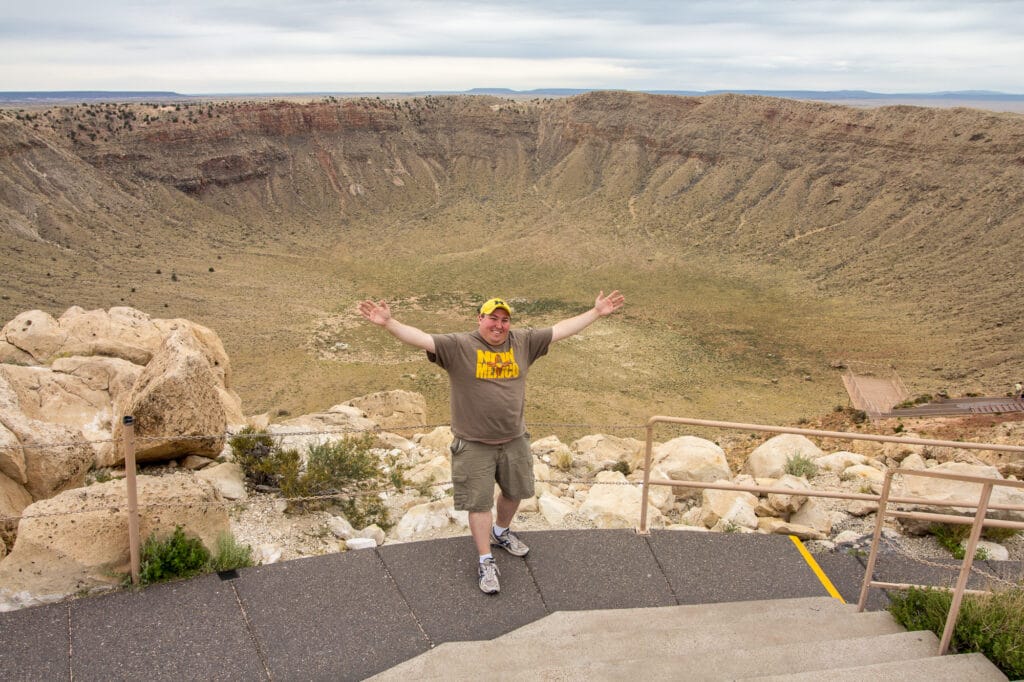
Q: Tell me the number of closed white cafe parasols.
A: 0